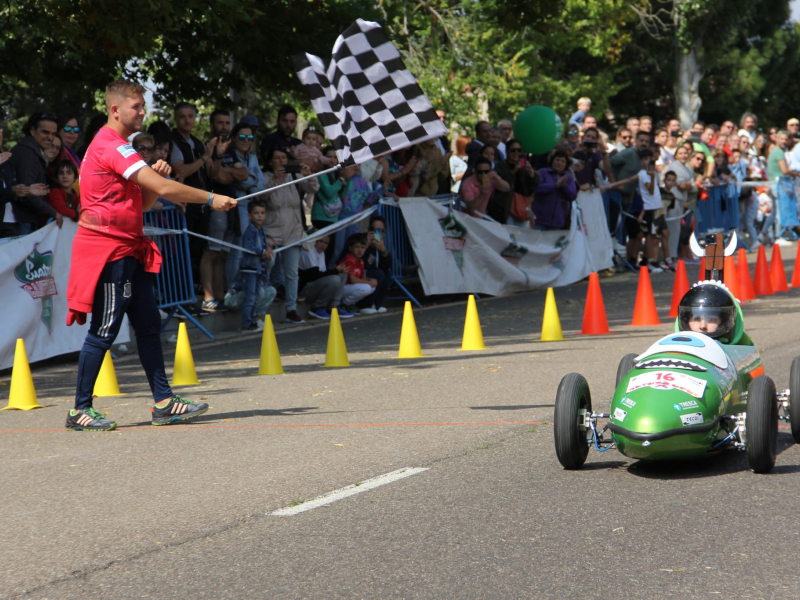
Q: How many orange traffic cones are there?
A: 9